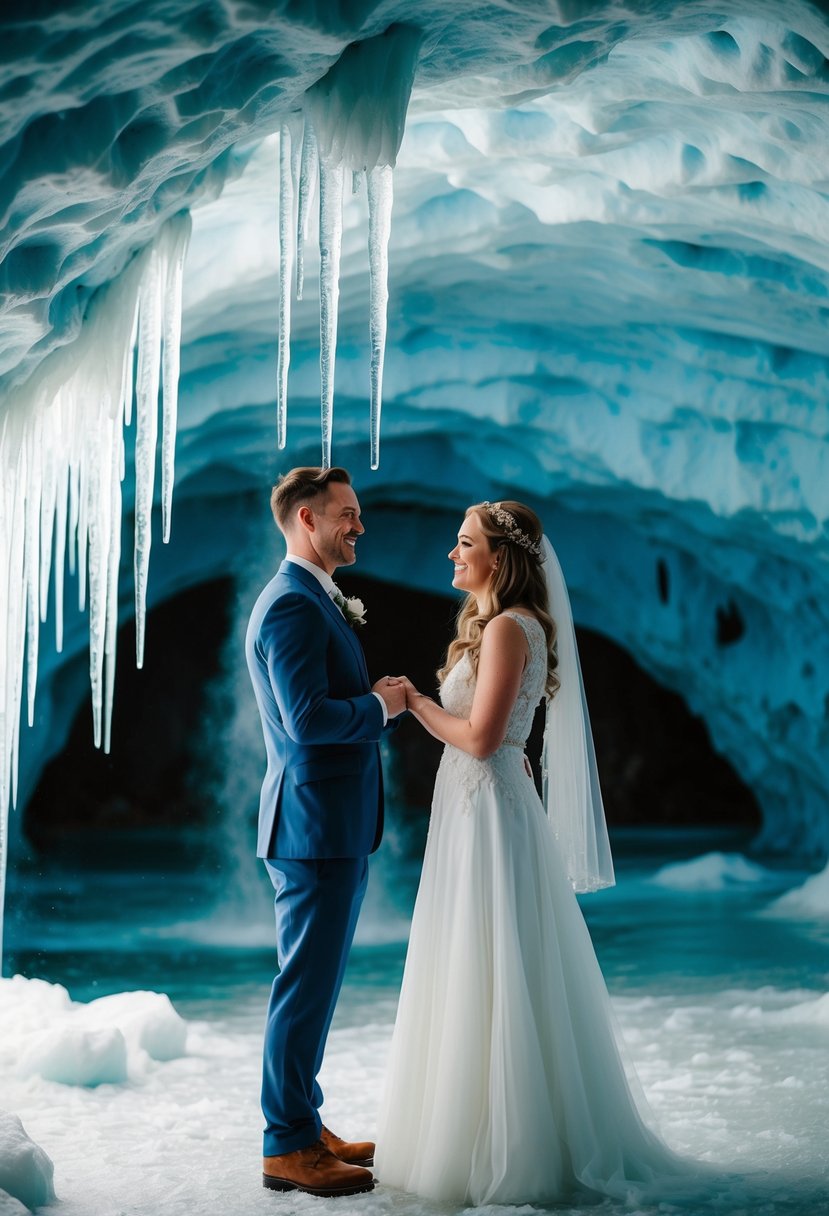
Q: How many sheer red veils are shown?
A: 0